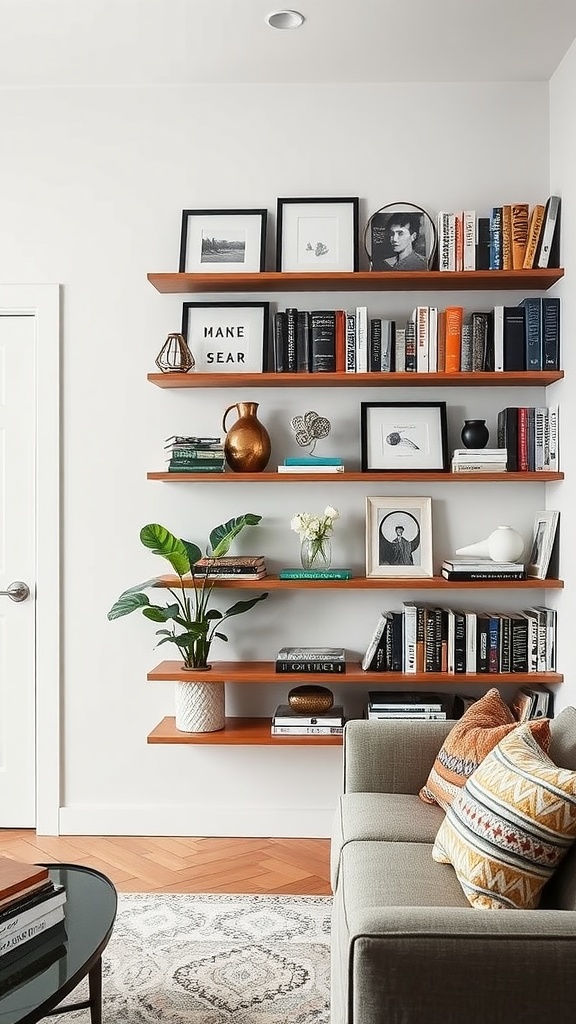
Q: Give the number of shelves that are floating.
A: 6